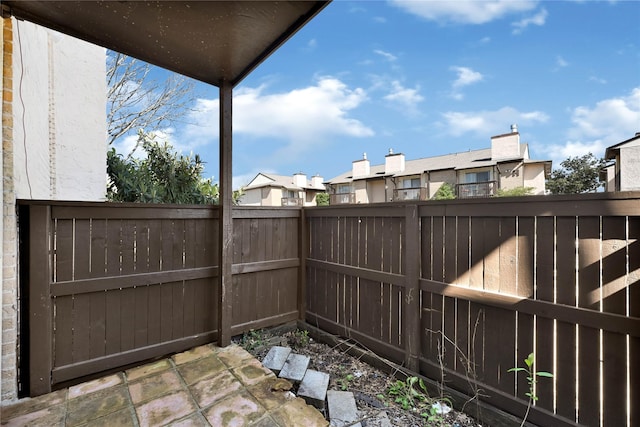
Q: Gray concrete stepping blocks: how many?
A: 4